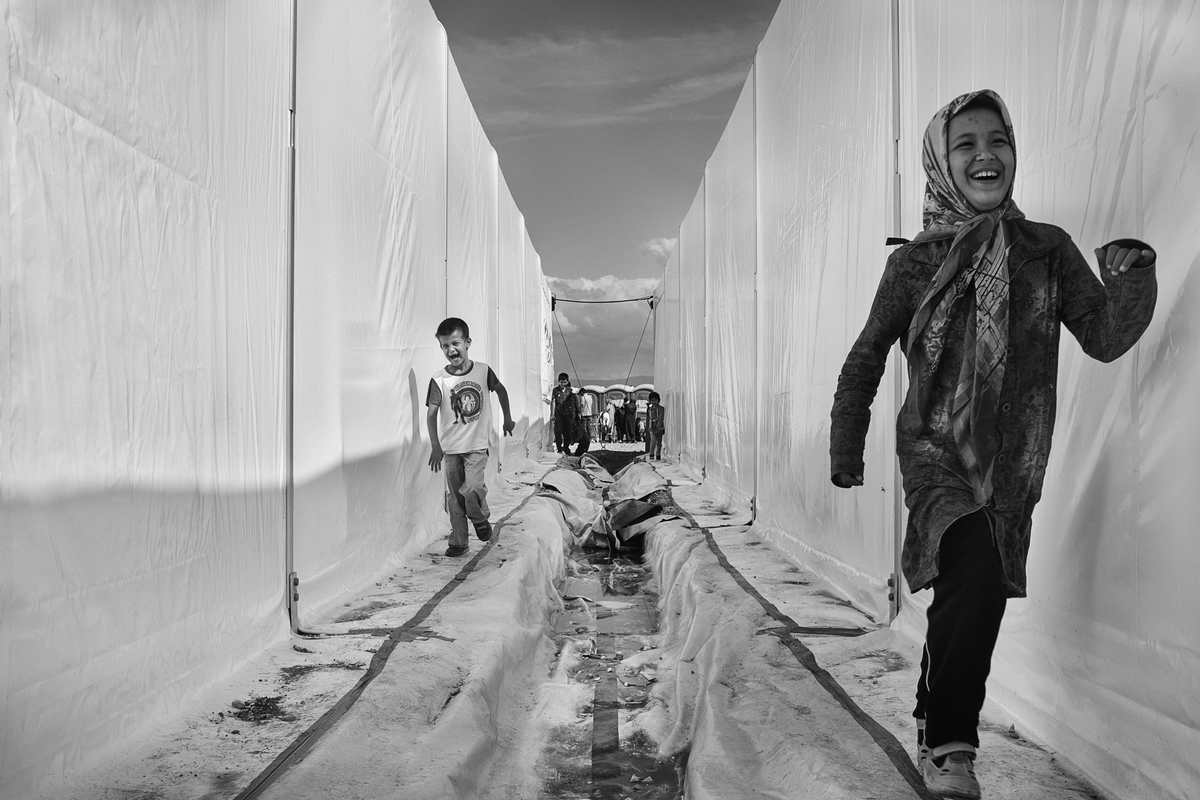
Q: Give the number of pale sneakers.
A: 2